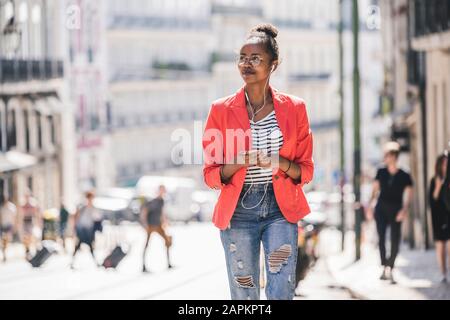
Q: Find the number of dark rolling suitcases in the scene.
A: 2